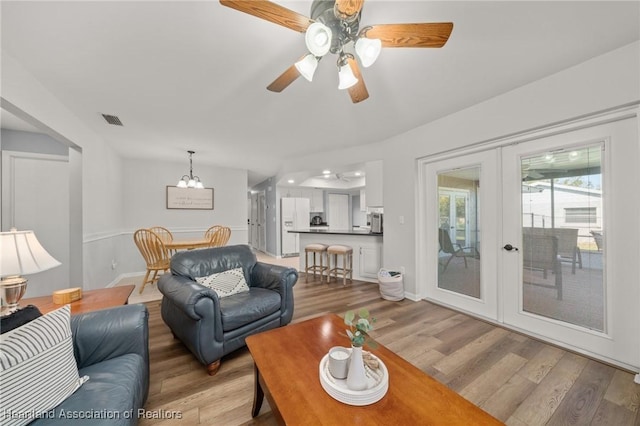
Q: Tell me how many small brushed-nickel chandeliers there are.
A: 1